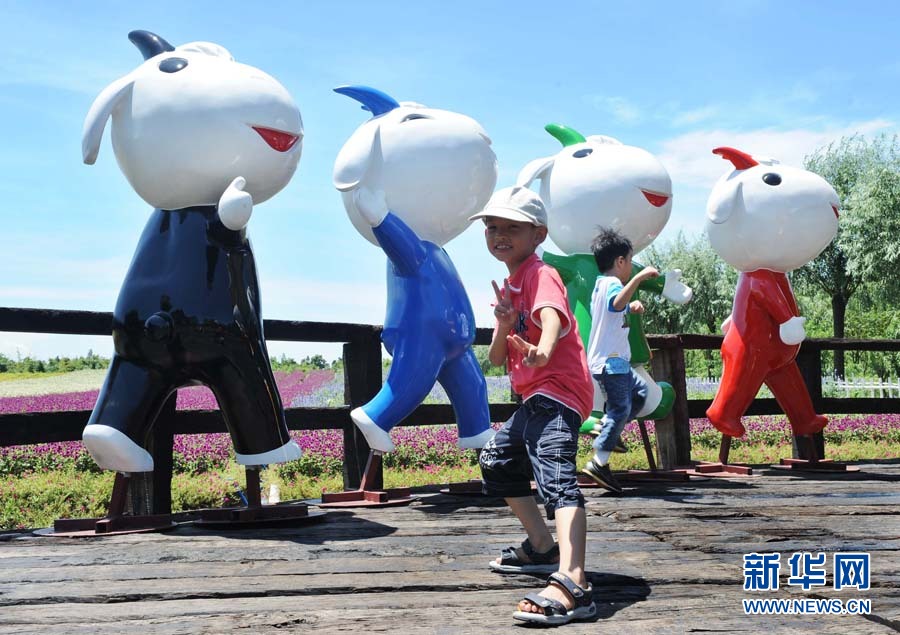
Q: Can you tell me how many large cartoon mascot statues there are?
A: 4